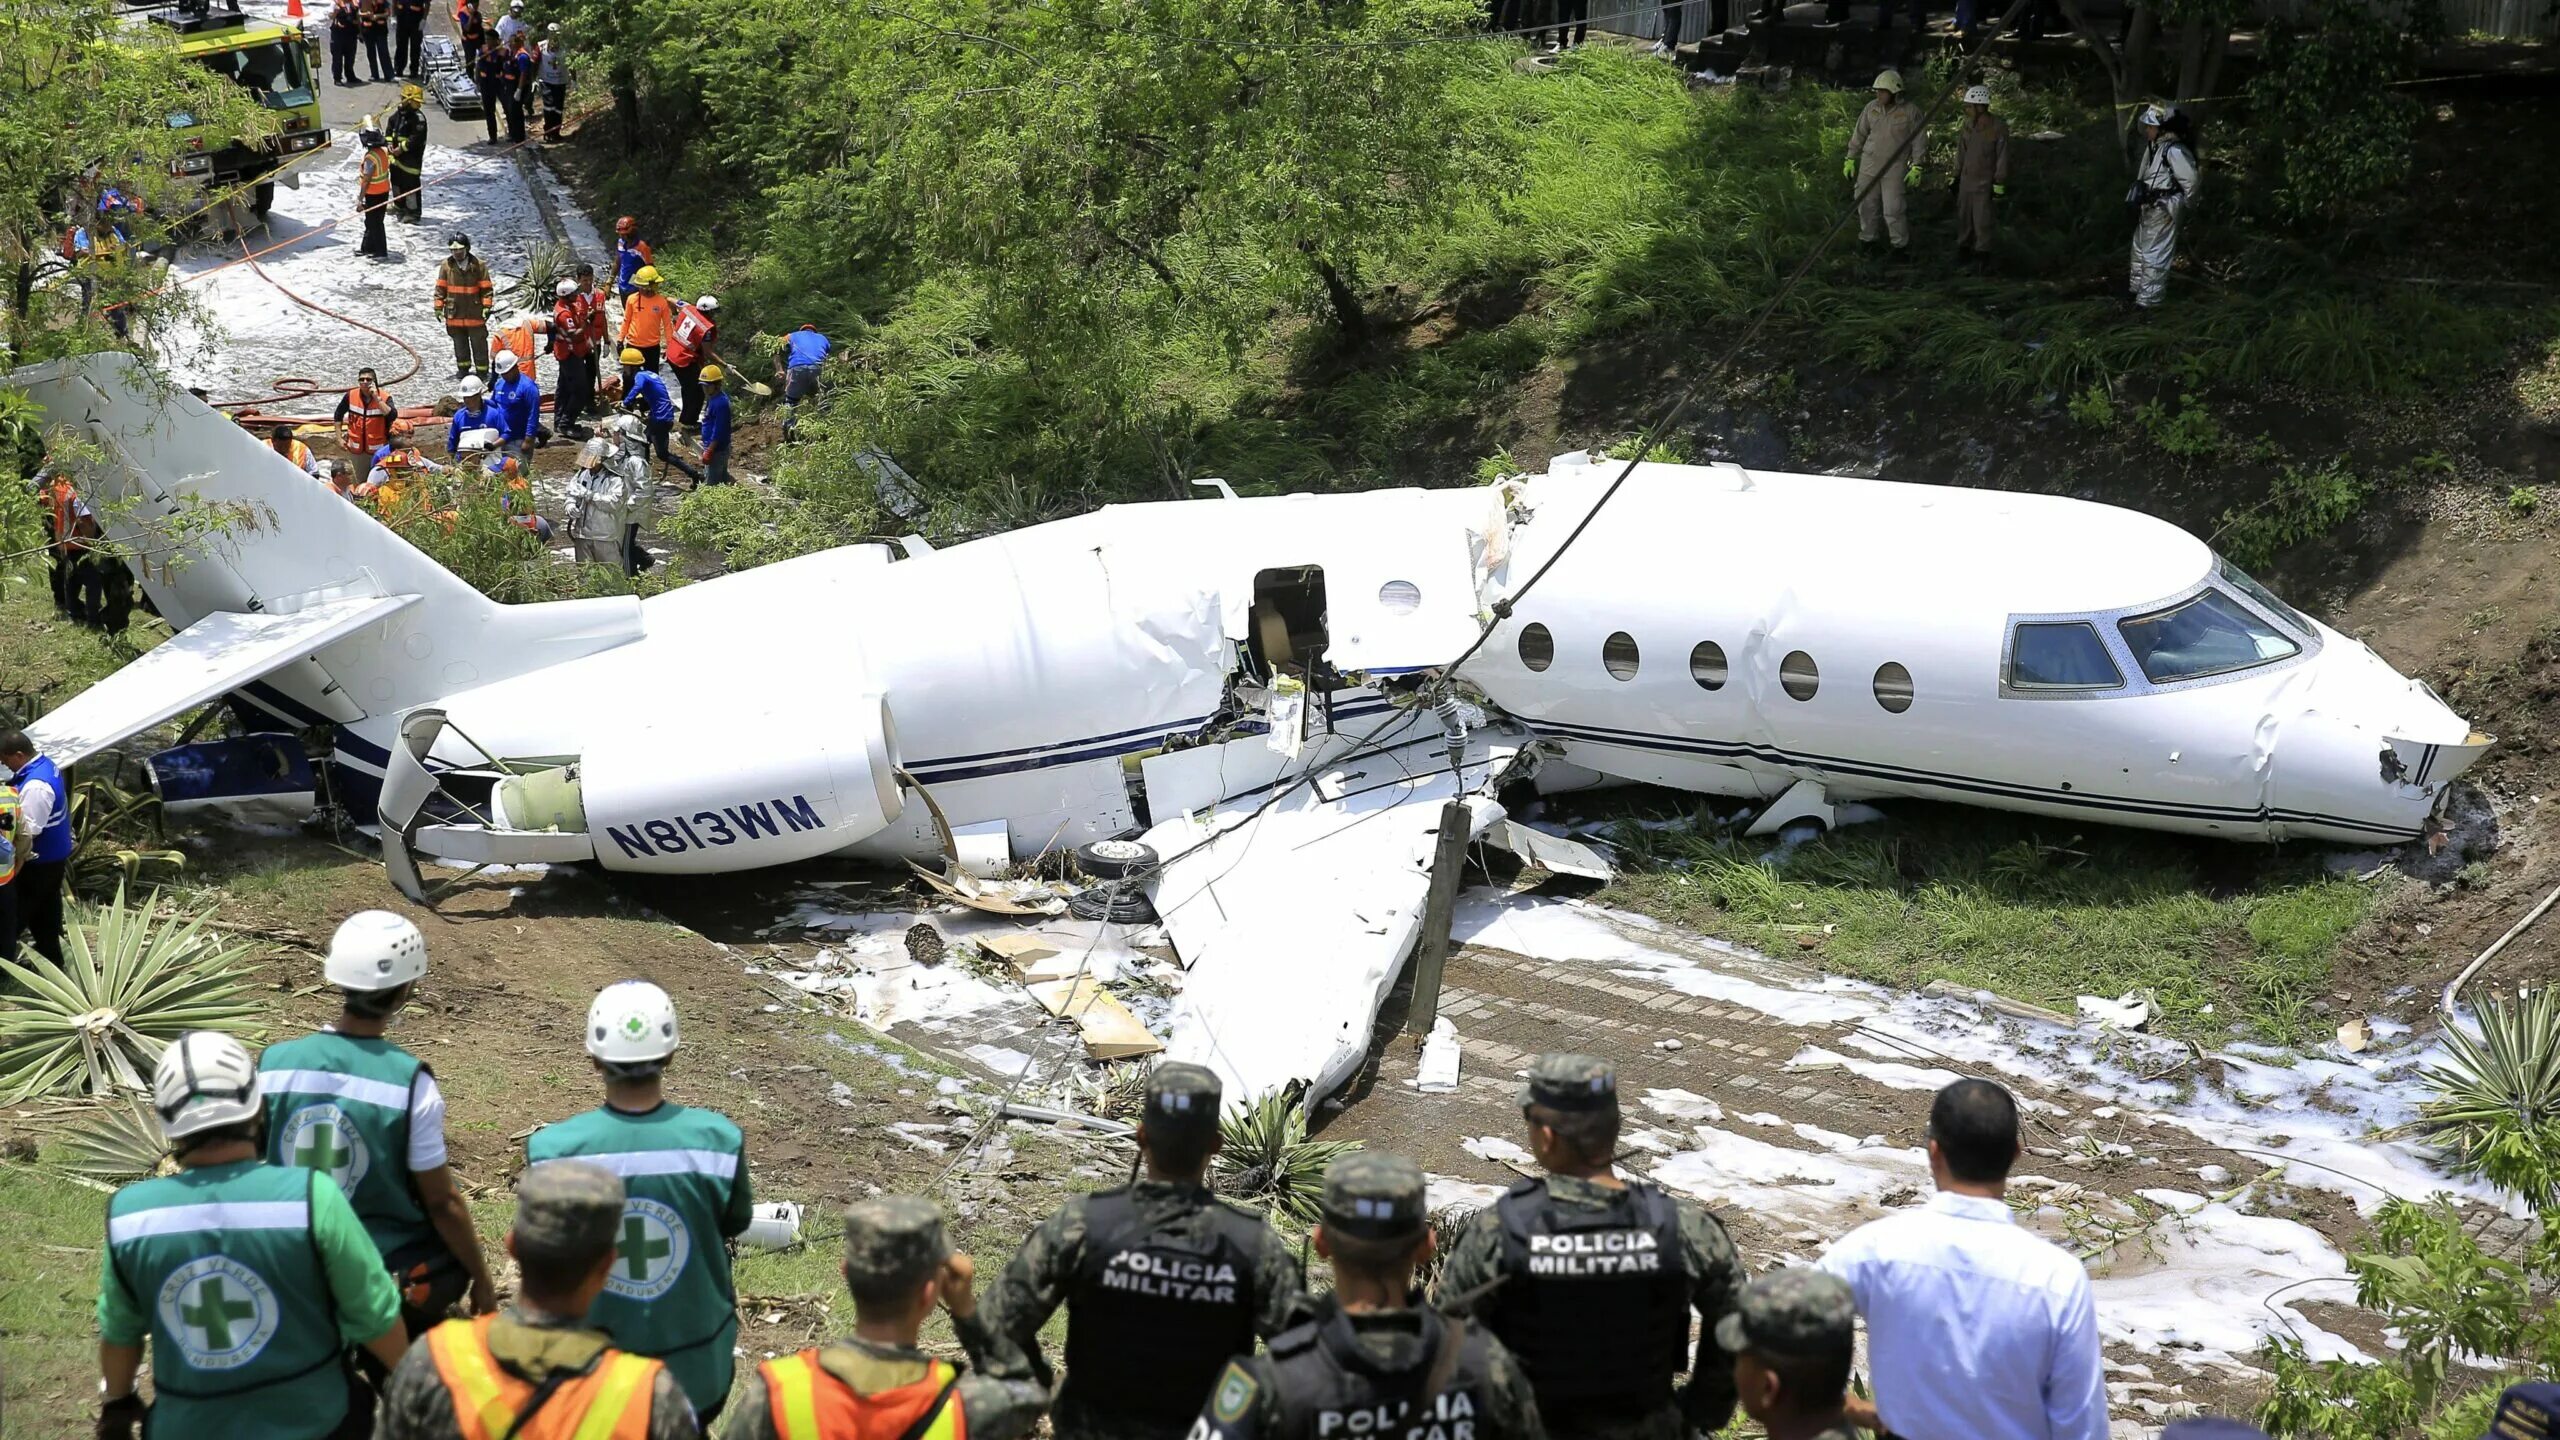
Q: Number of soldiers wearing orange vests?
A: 2